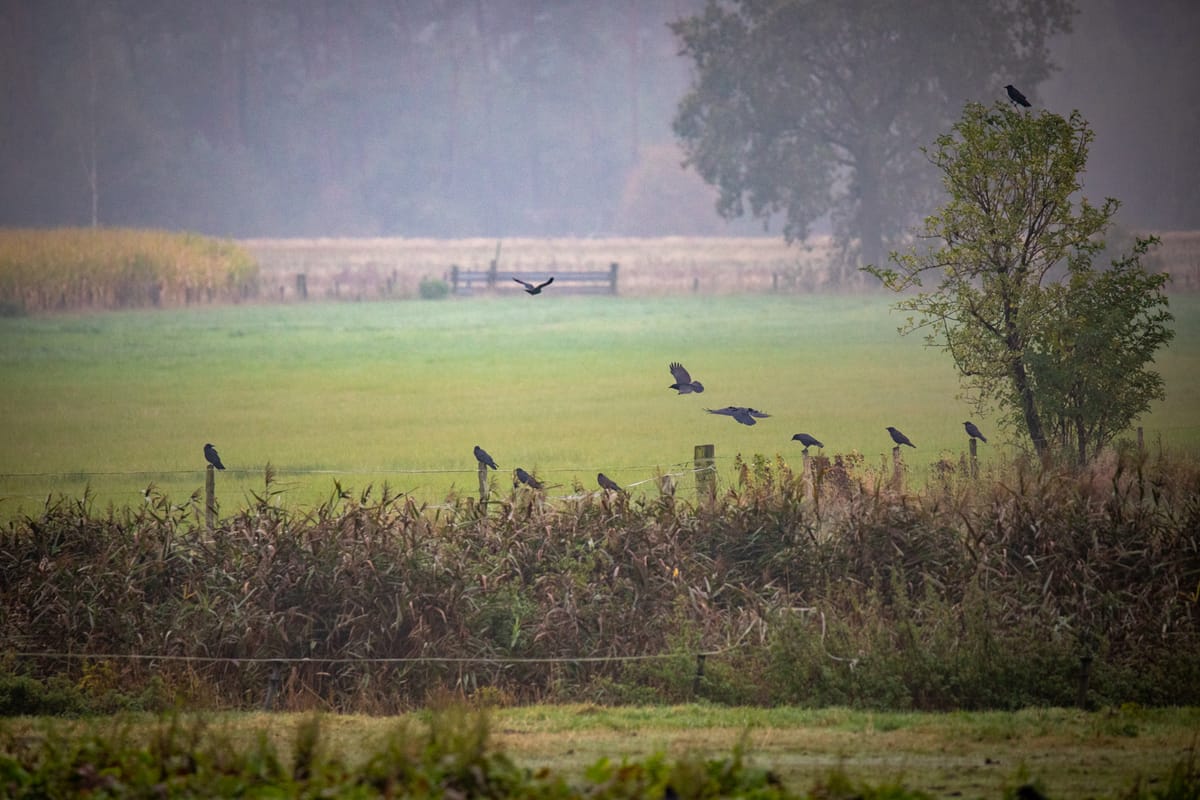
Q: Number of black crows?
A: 11